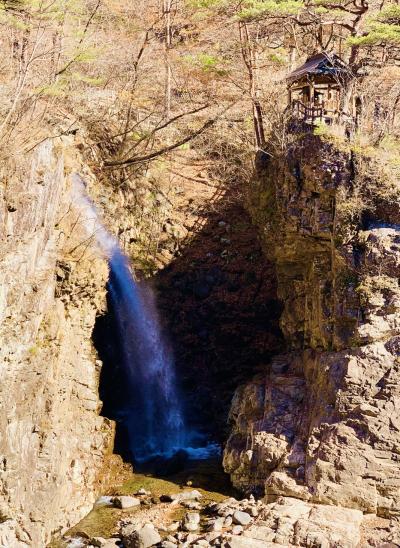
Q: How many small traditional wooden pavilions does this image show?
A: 1